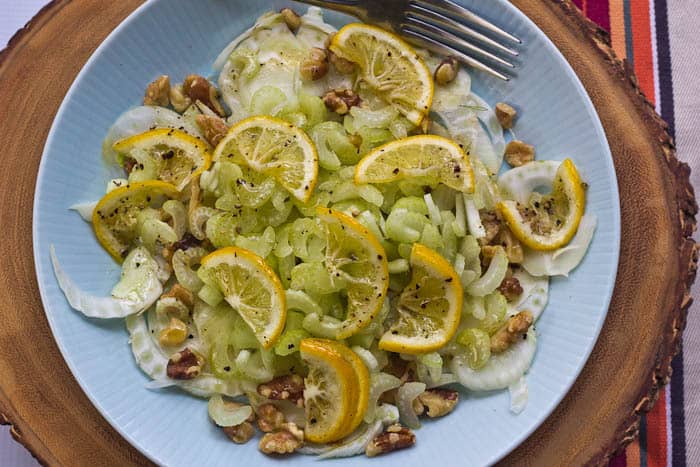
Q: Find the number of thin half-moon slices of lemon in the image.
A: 11